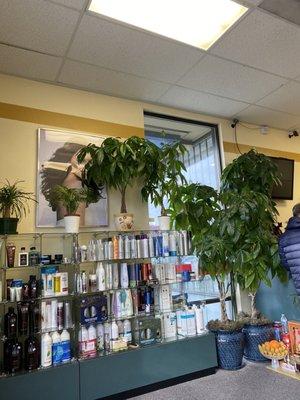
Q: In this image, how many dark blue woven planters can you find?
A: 2